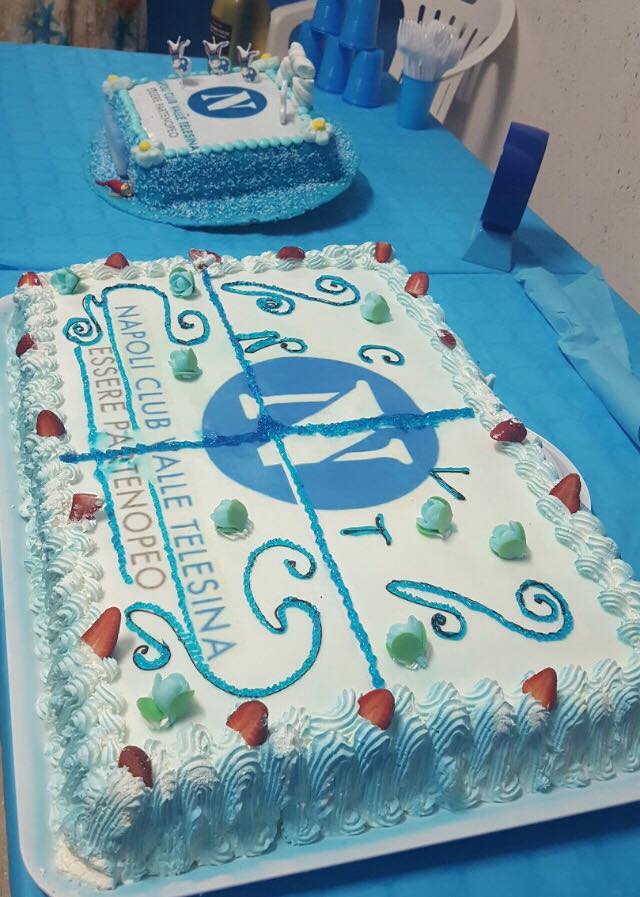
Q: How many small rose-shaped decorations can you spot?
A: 9